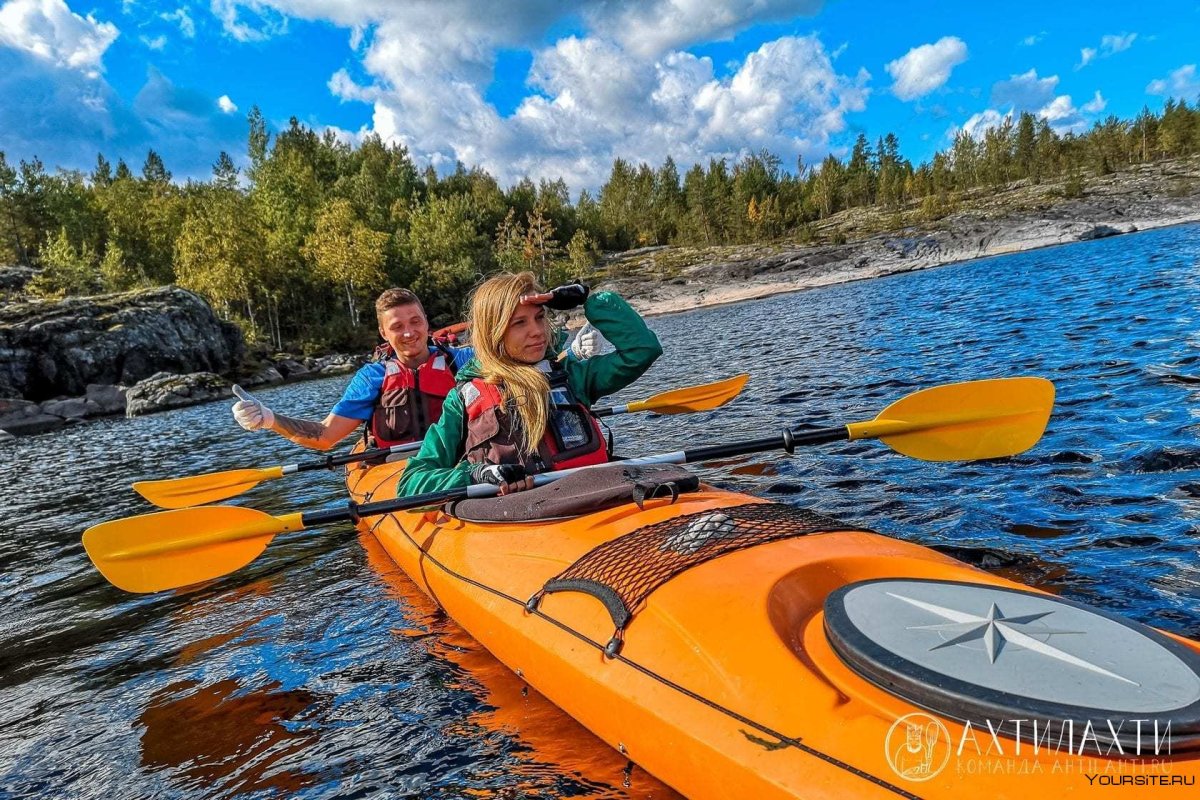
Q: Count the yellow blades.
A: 4